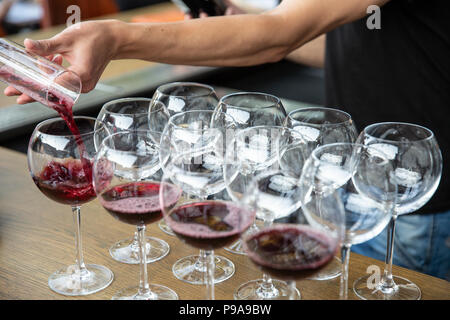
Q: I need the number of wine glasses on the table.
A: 12